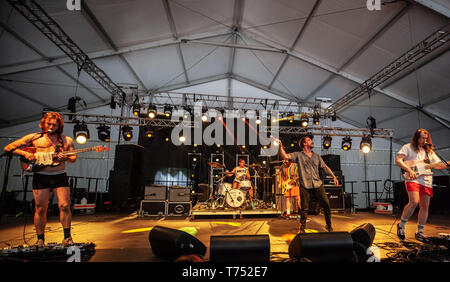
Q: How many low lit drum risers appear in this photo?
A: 1